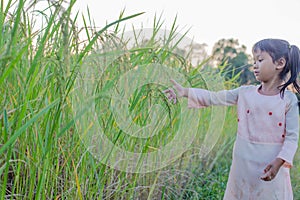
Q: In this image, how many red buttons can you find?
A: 5